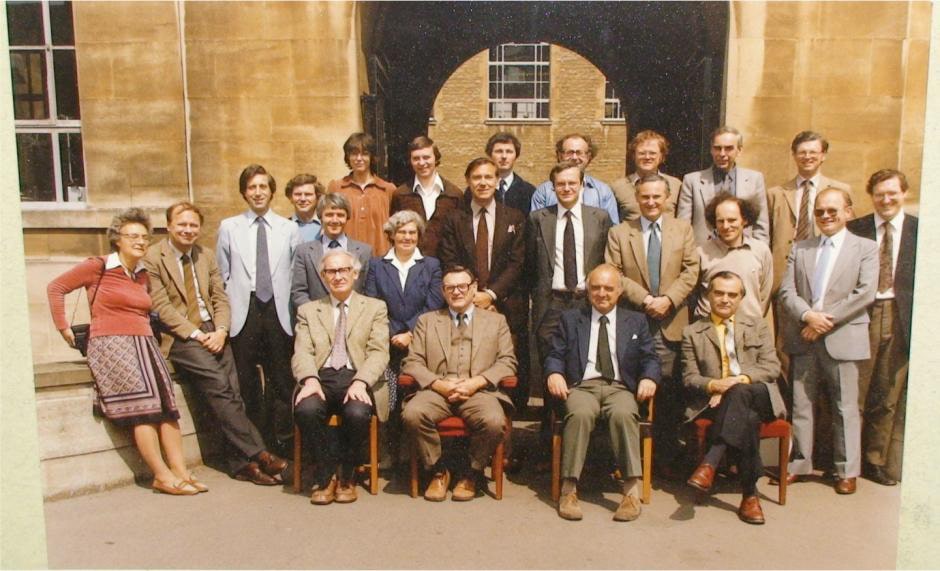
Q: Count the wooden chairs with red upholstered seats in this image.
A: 2